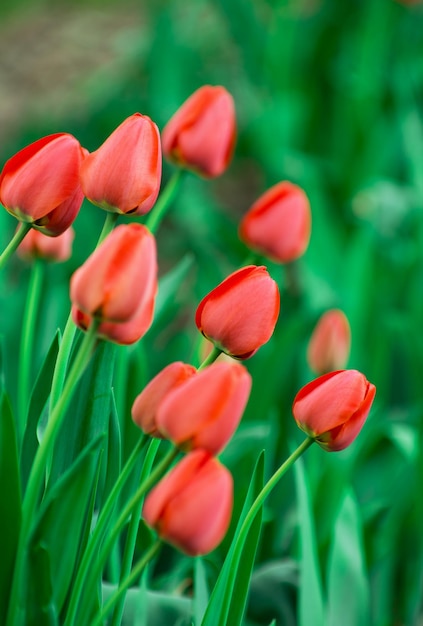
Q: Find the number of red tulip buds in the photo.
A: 13